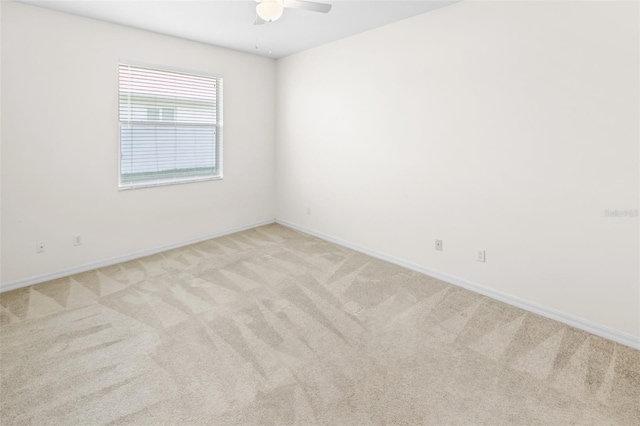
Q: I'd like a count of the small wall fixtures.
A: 5